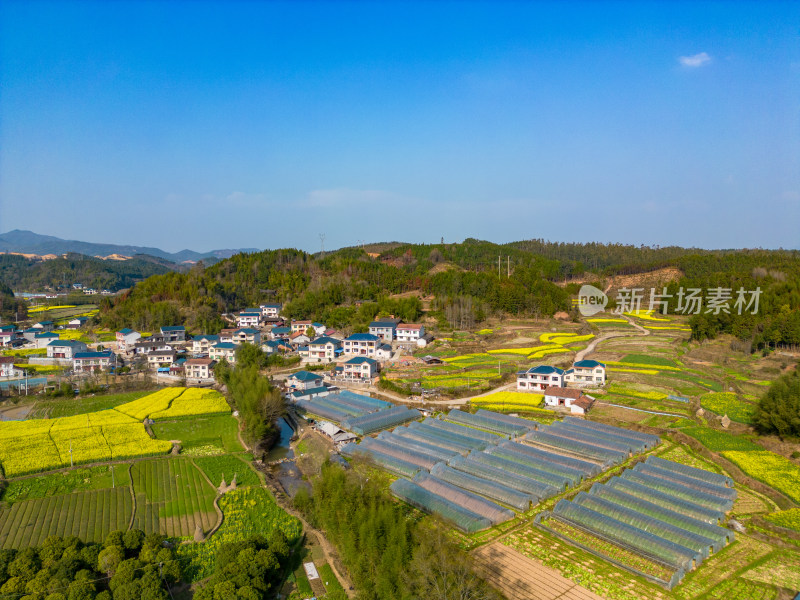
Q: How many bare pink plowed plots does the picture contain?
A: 1